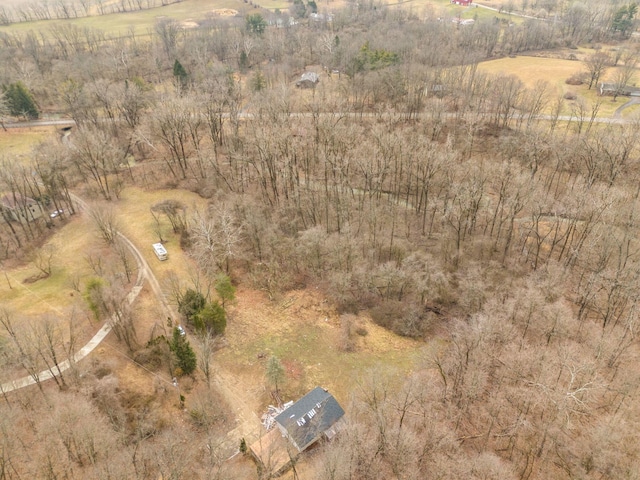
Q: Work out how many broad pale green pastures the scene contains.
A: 1